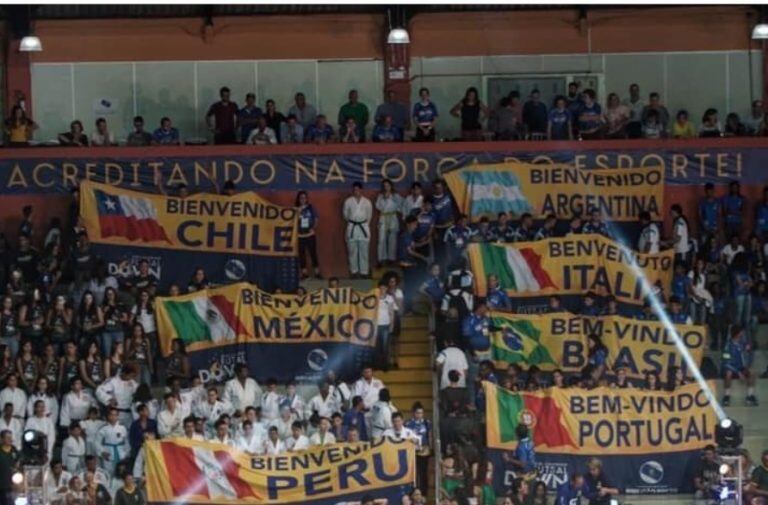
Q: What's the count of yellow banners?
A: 7